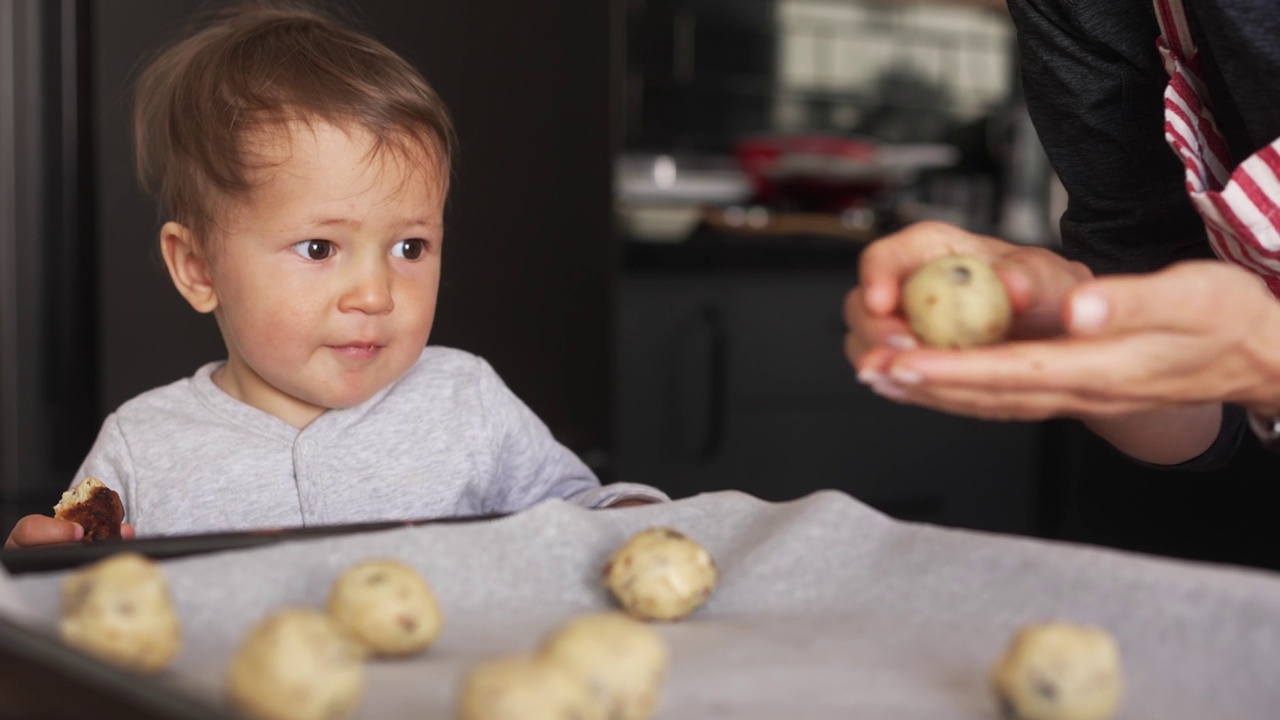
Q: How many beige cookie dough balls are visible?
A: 8